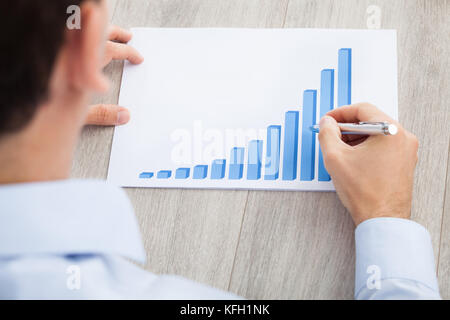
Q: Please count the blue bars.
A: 12